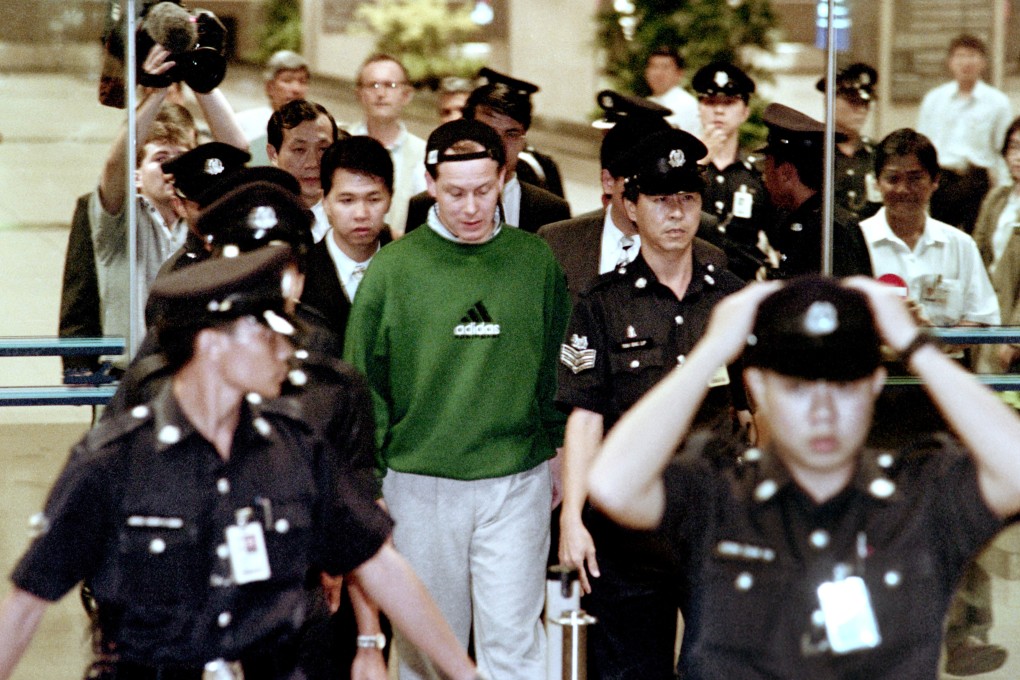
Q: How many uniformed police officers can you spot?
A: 11